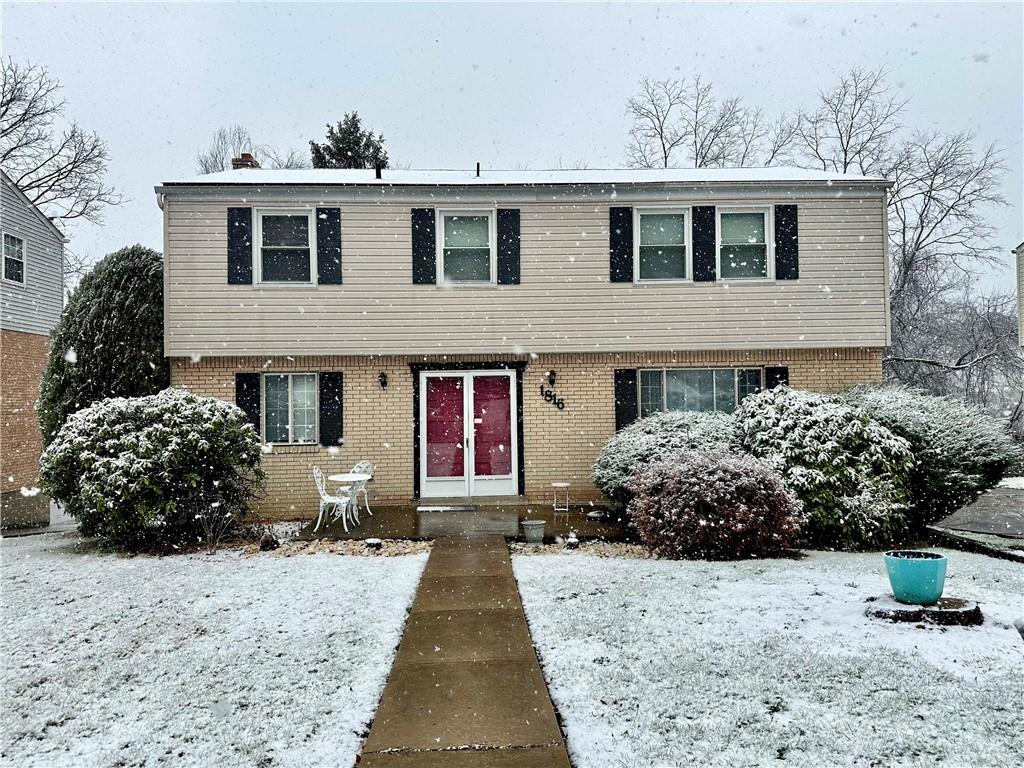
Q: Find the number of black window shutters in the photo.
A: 11